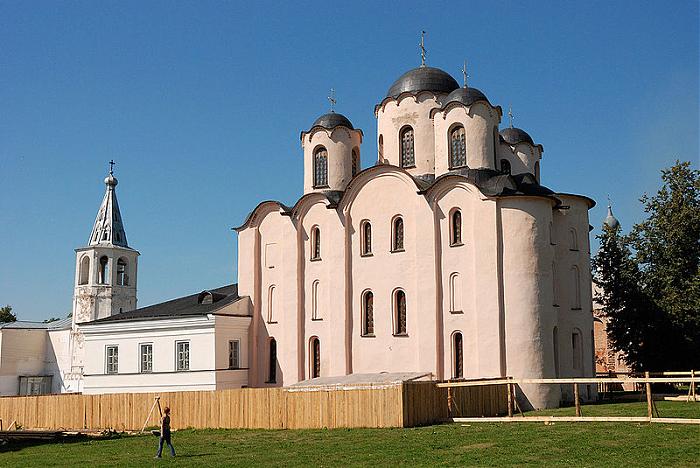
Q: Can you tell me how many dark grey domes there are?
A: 4